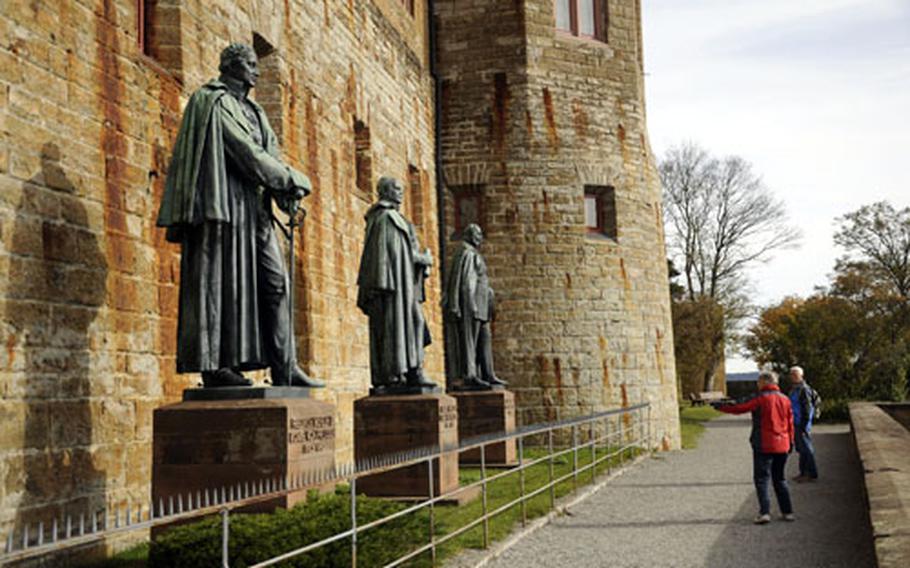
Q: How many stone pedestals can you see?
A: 3